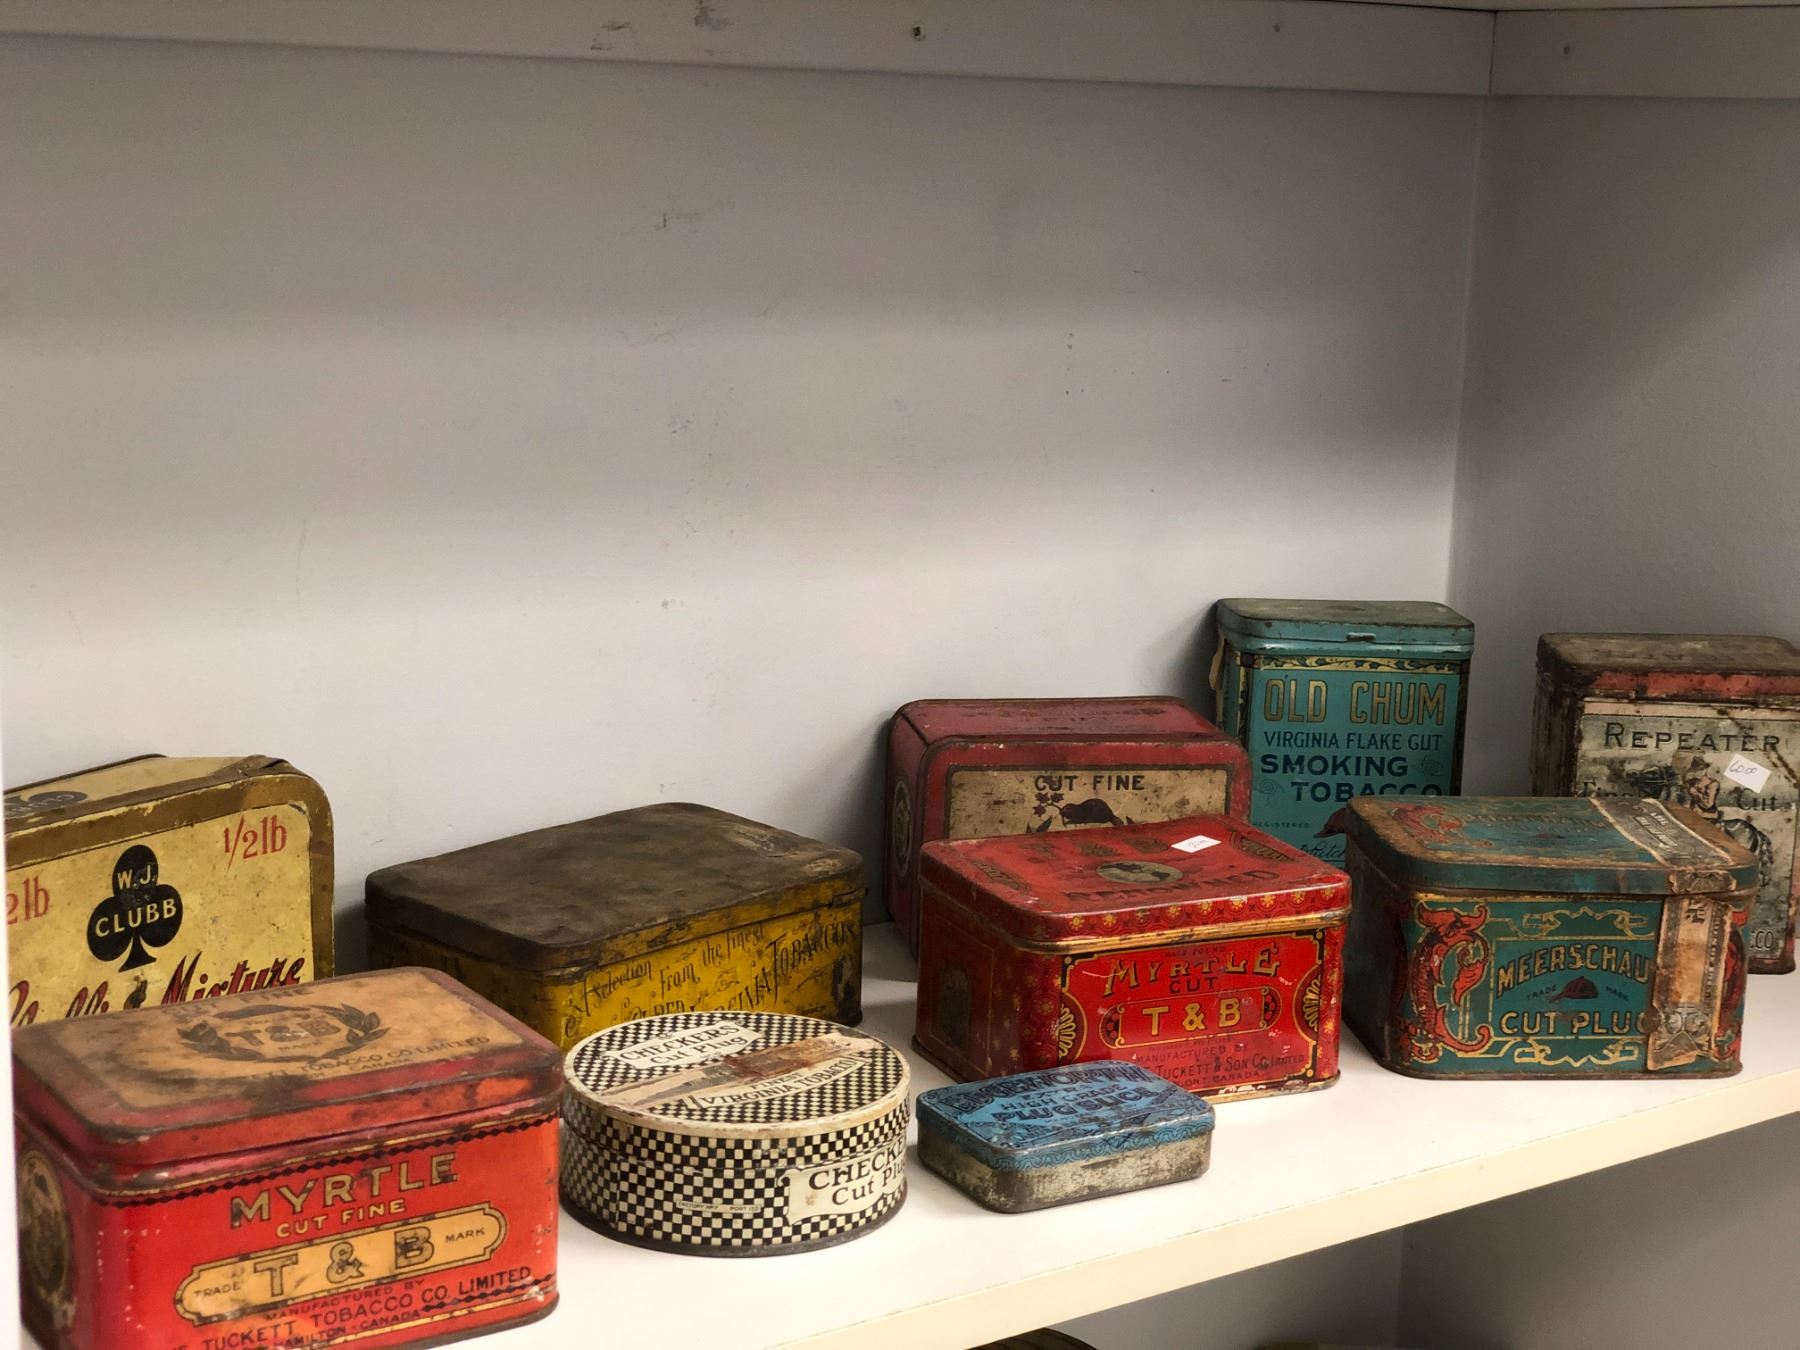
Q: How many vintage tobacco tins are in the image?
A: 10